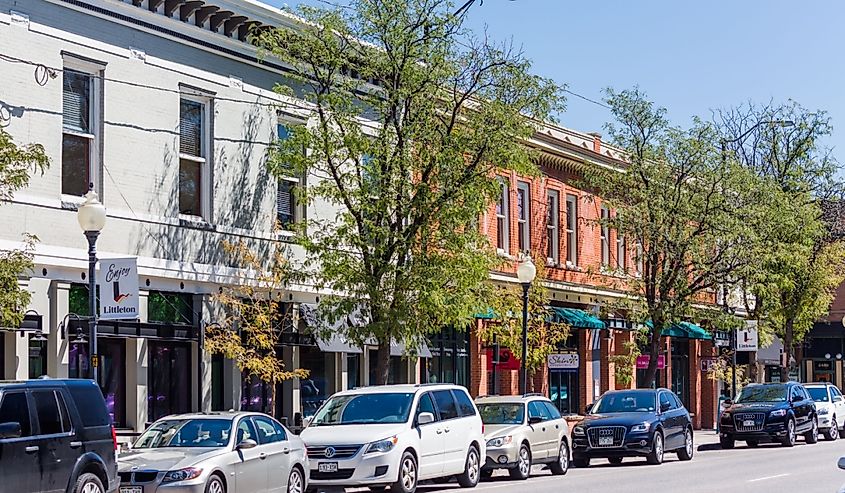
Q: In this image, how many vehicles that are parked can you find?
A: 7